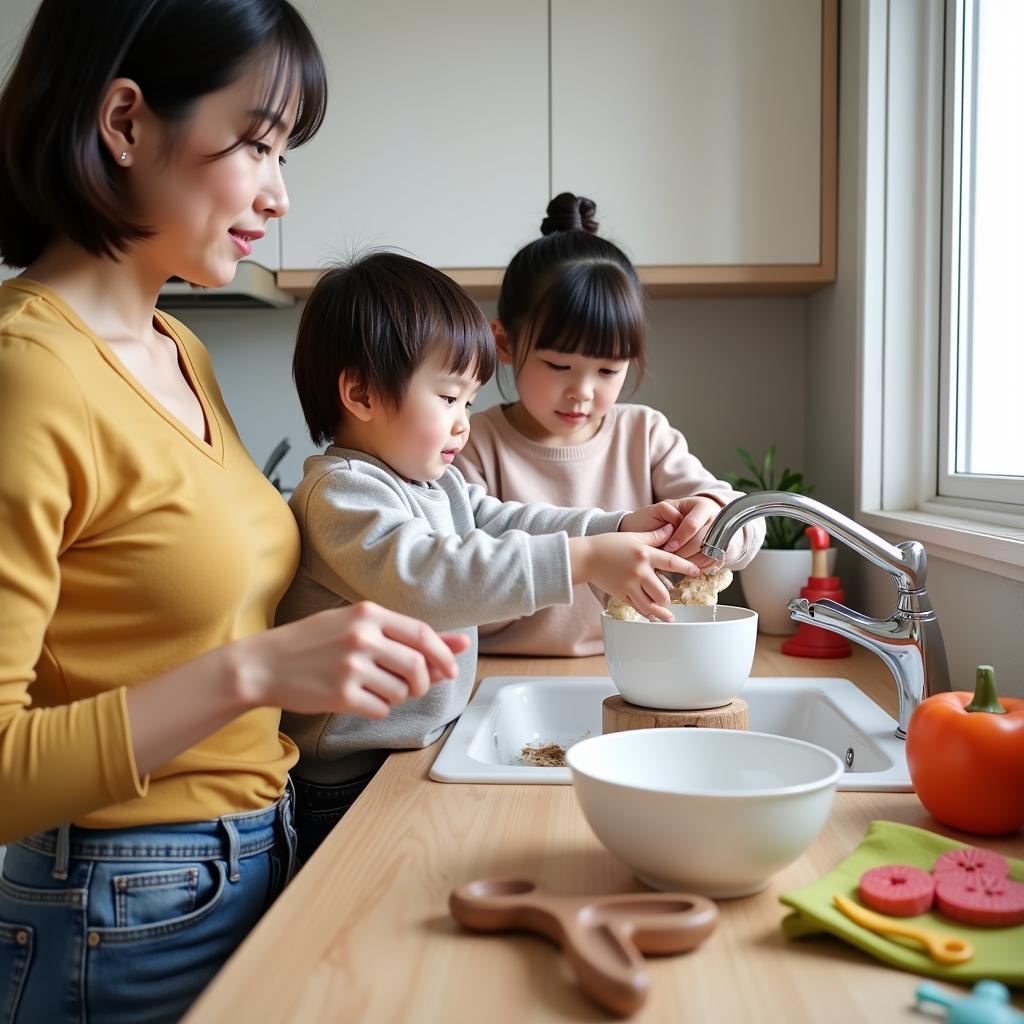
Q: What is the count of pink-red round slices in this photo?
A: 3